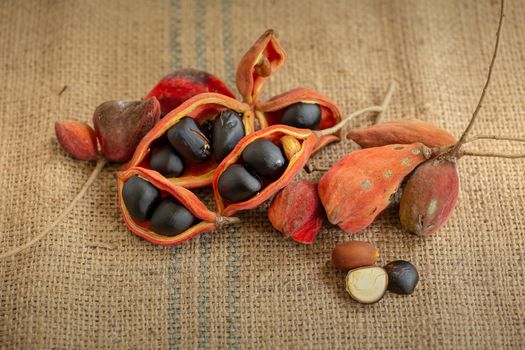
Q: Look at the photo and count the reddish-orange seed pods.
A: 12